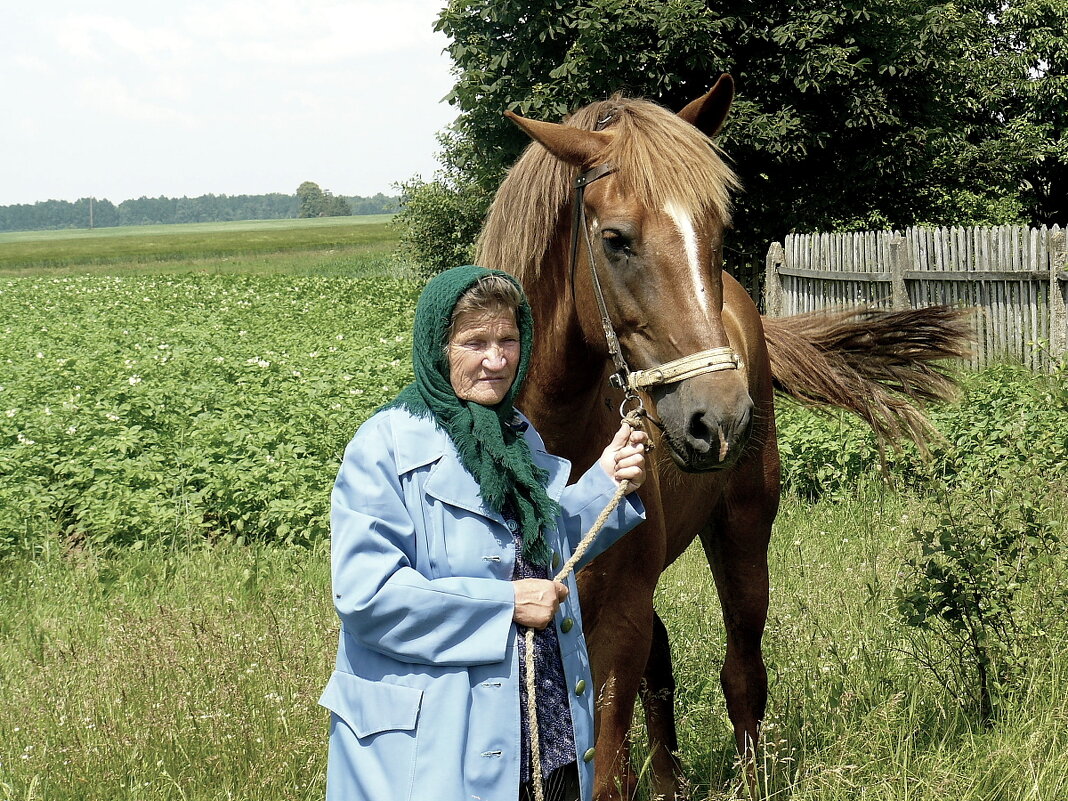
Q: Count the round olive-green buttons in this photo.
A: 4